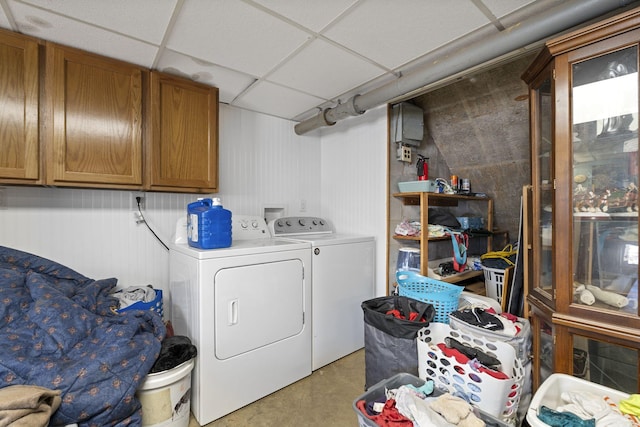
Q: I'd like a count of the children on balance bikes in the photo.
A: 0